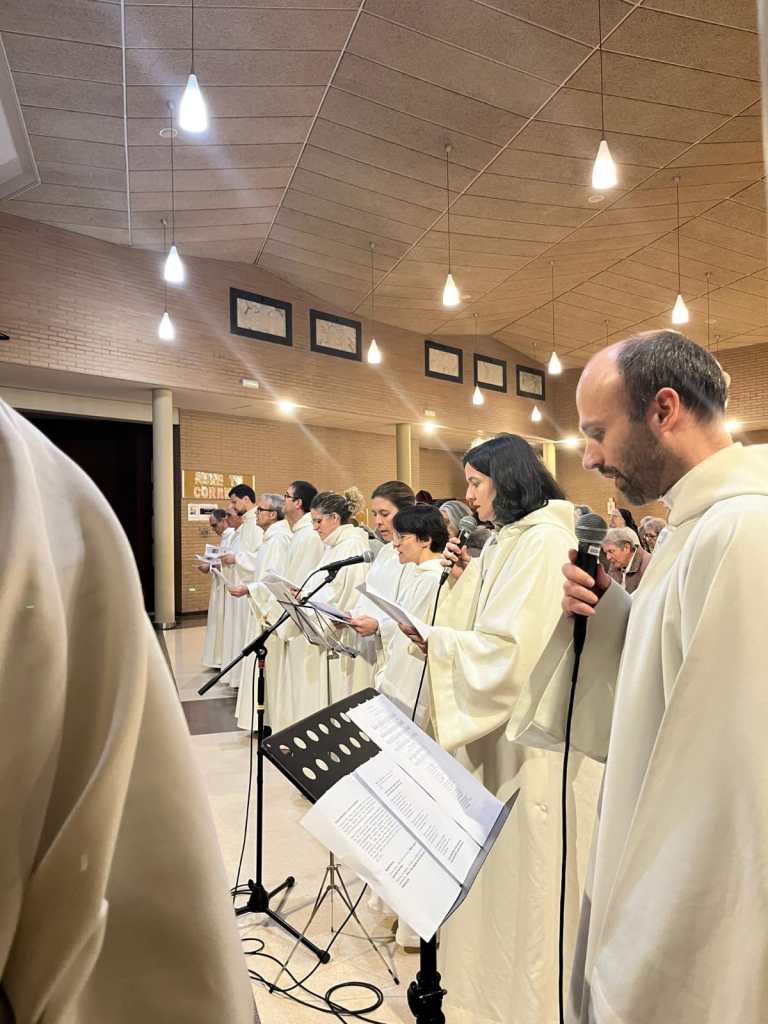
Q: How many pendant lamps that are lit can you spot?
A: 10